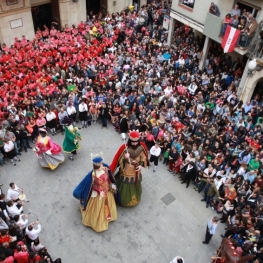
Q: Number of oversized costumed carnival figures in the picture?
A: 4